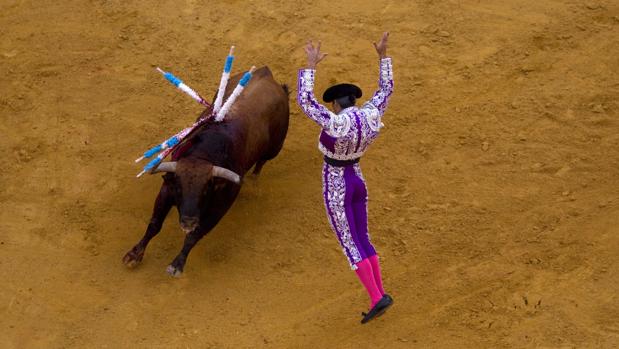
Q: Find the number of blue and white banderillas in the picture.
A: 6